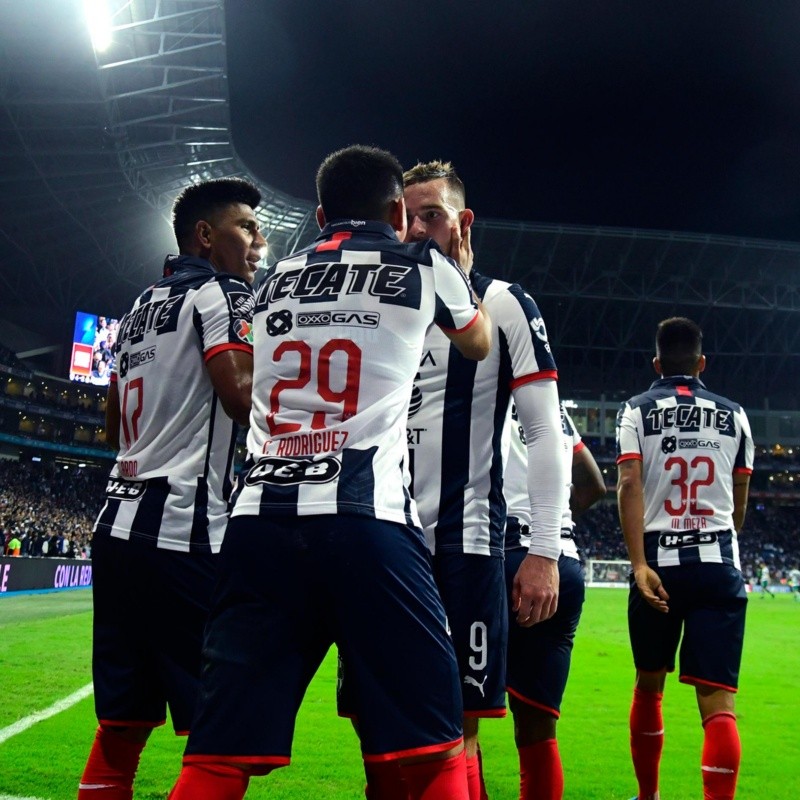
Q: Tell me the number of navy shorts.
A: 5